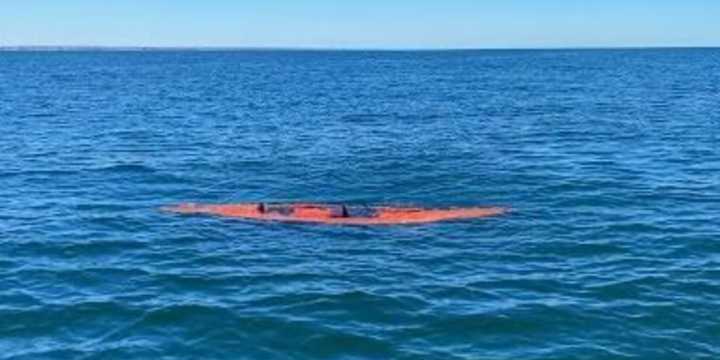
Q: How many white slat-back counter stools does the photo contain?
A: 0